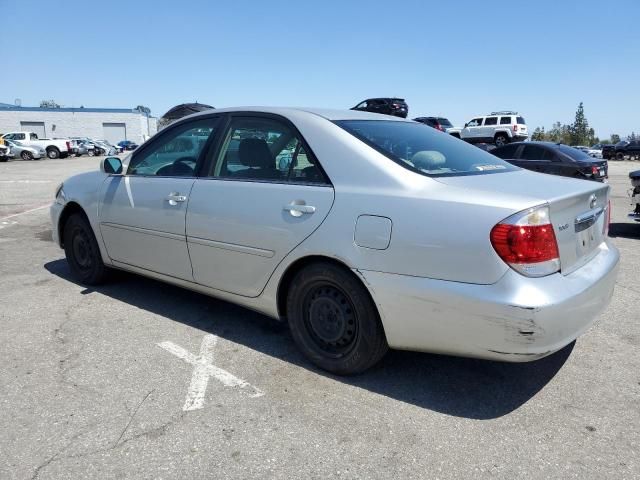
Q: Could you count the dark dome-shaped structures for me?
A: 1